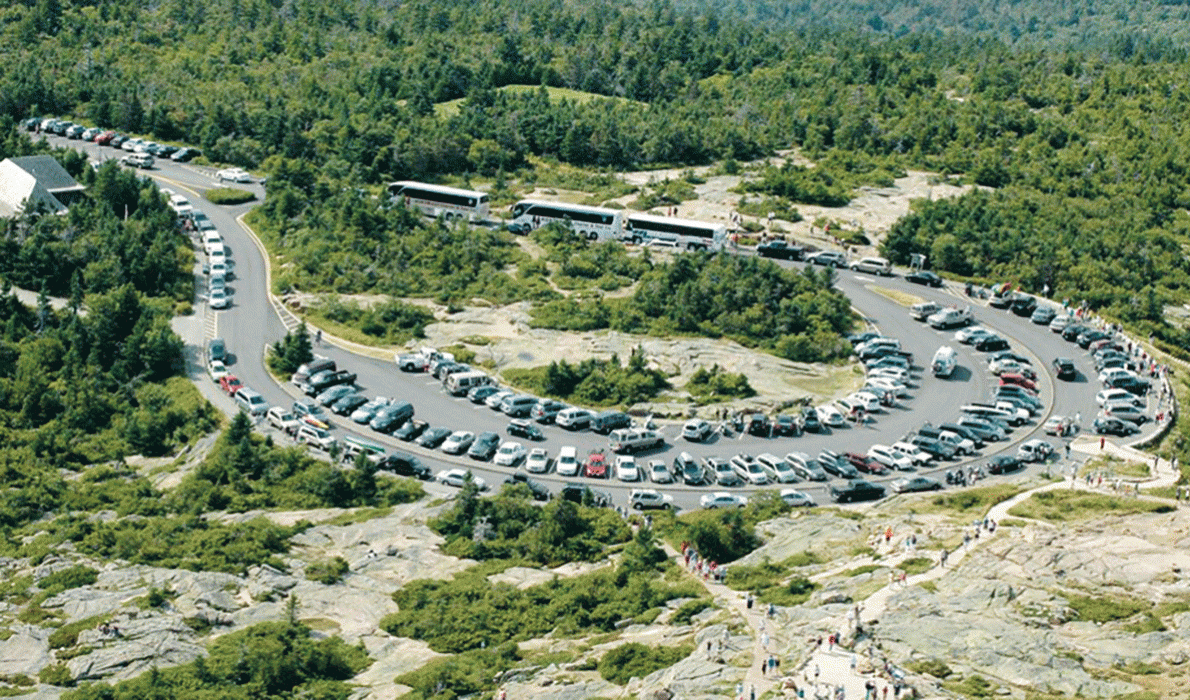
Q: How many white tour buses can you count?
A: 3